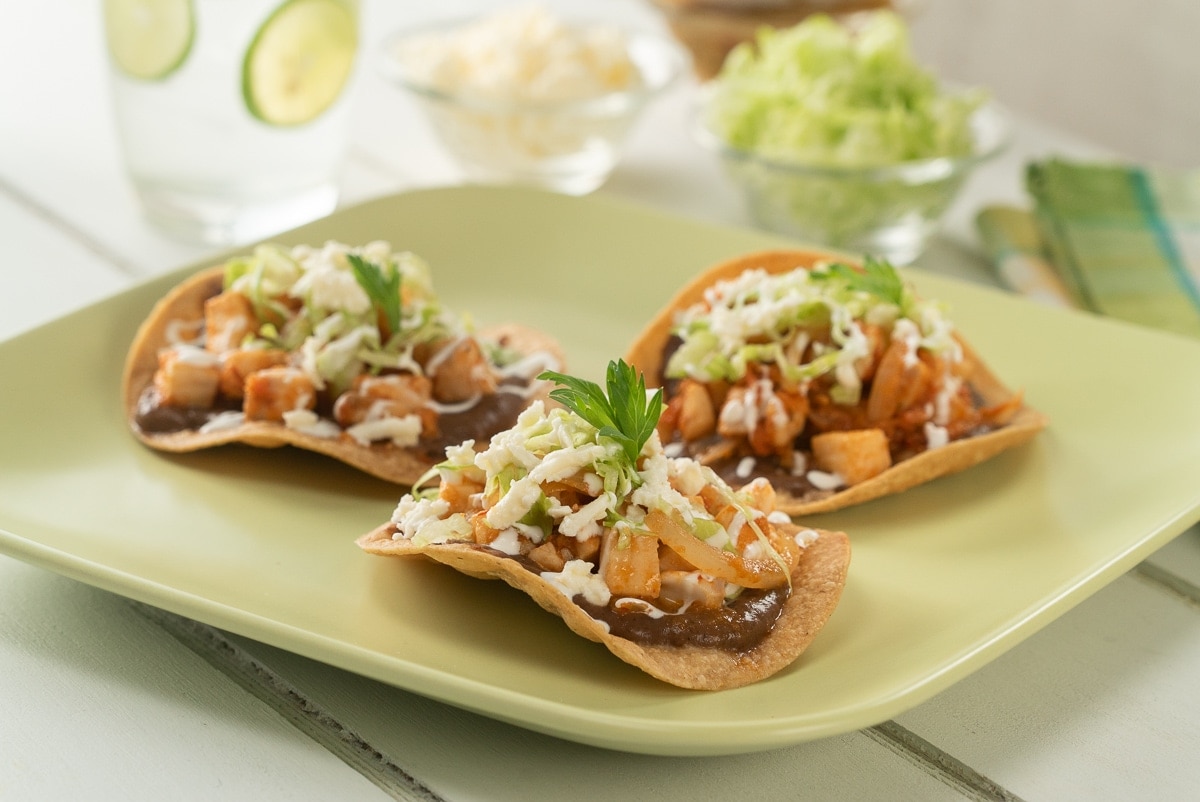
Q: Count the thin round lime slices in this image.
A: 2